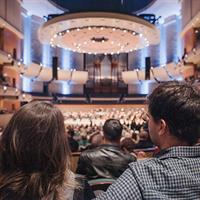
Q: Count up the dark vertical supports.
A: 2